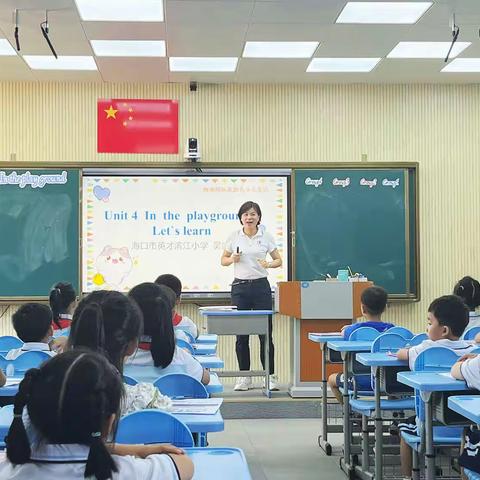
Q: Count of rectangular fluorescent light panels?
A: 10